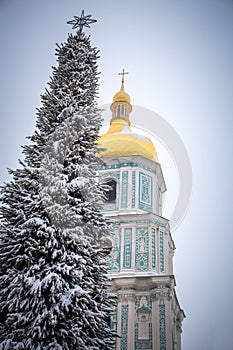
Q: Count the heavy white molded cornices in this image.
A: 3